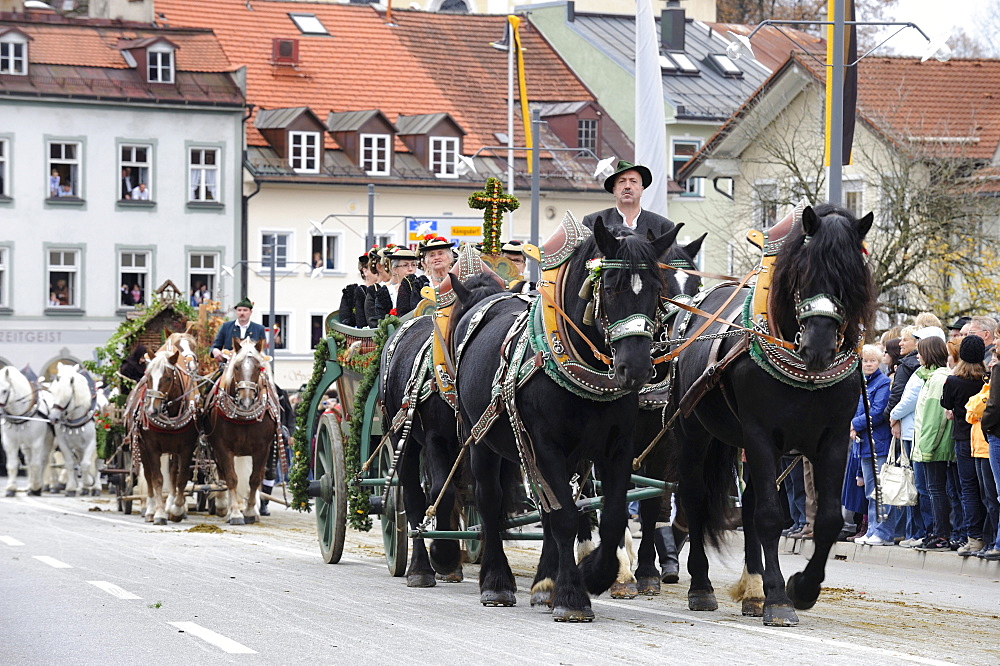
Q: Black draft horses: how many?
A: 4